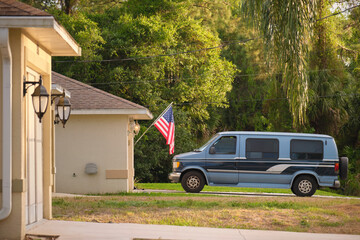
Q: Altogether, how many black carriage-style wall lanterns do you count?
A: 2